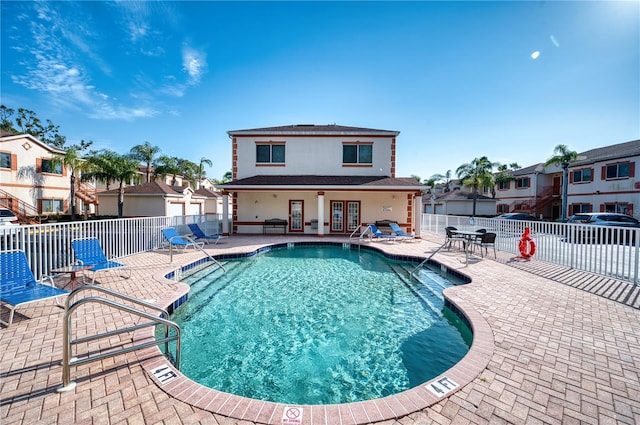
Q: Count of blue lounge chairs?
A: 6